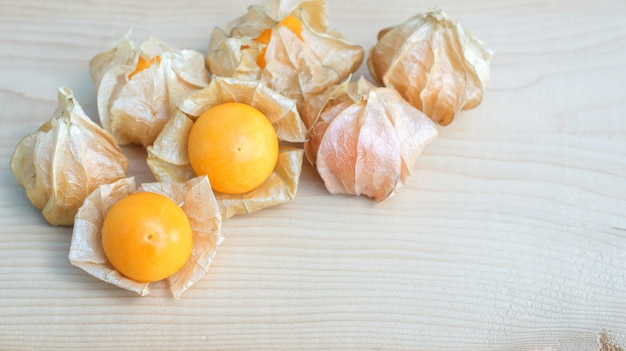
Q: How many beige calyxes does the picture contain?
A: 7